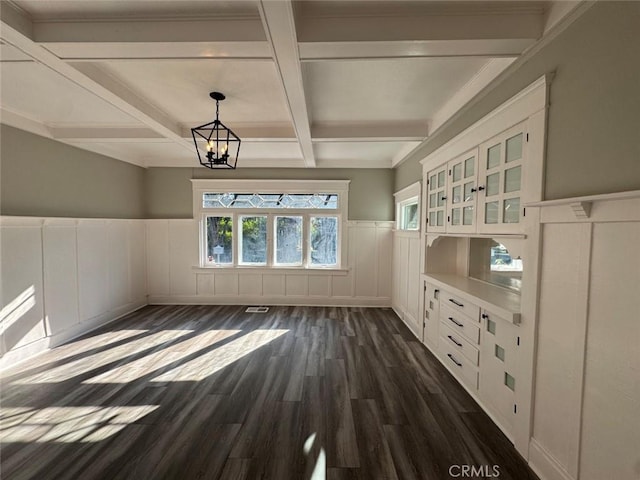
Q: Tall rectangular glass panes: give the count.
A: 4